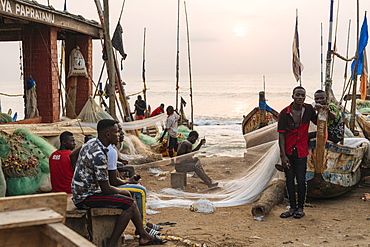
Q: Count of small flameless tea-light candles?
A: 0